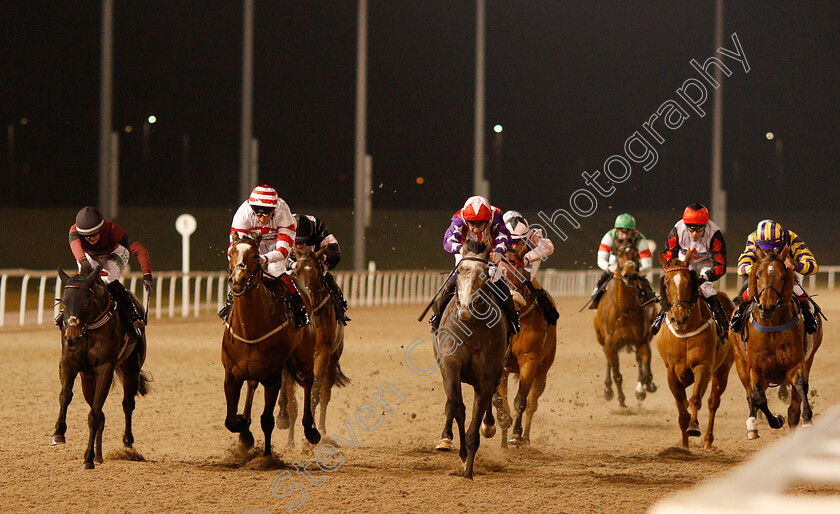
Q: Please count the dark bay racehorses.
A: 1